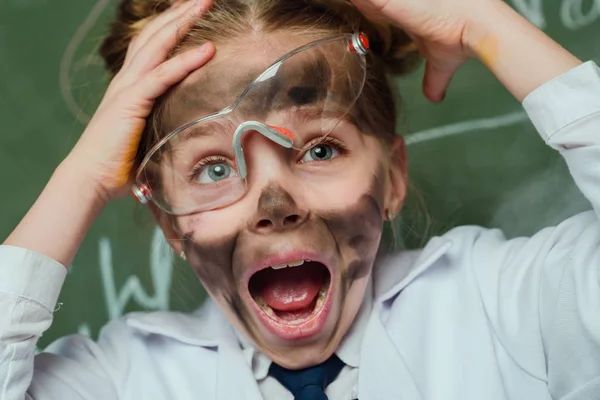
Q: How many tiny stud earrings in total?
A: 2